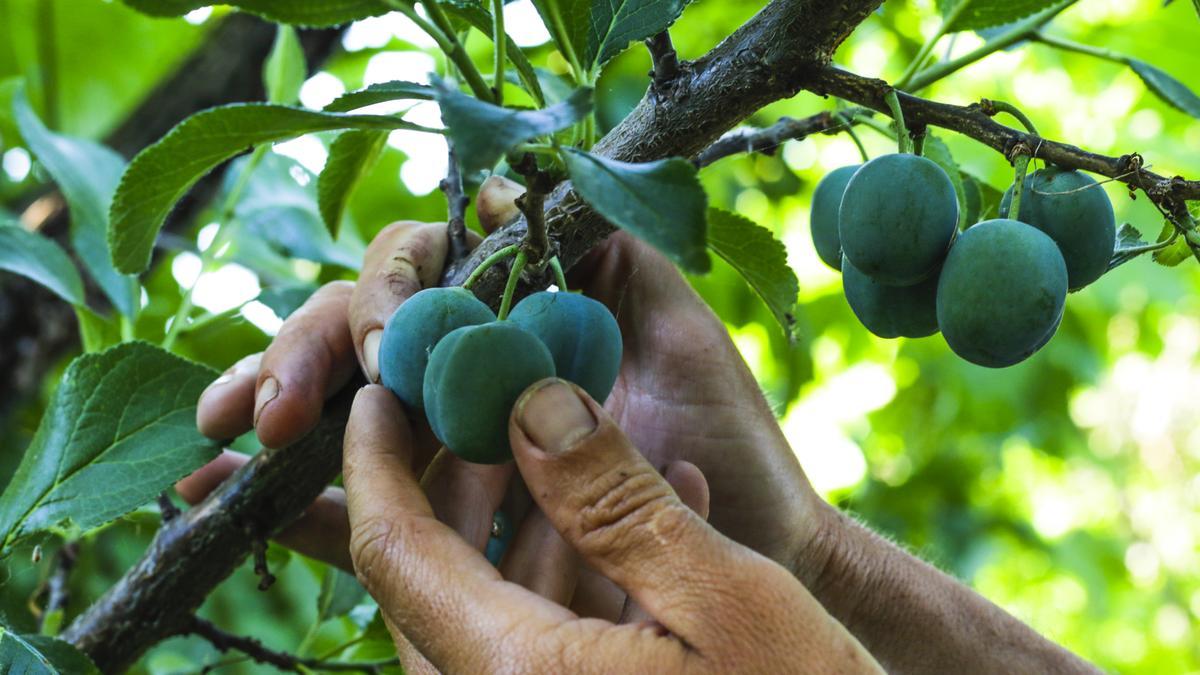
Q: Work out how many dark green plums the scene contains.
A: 8